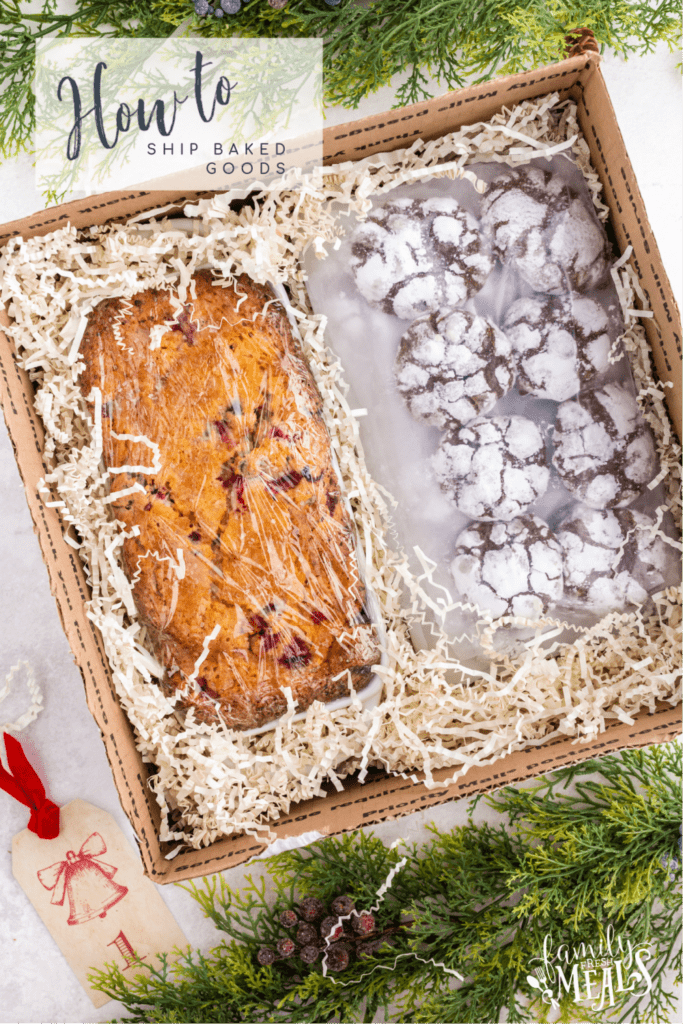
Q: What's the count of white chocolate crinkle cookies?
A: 8